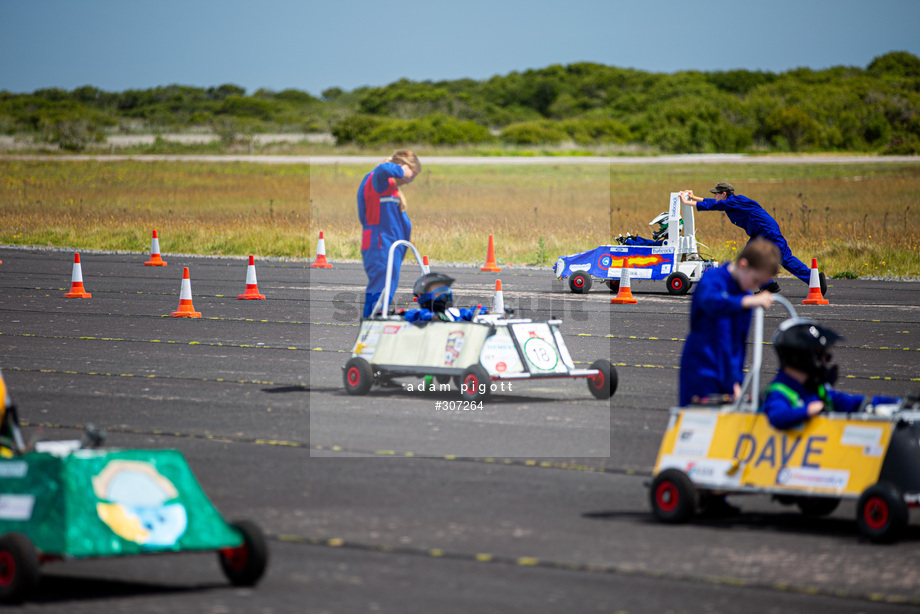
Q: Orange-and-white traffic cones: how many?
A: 9